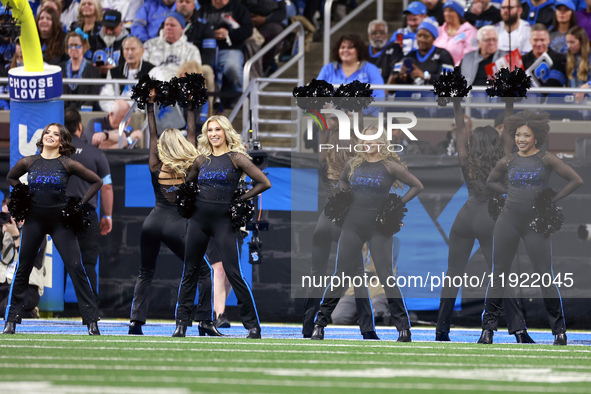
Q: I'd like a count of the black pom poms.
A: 14